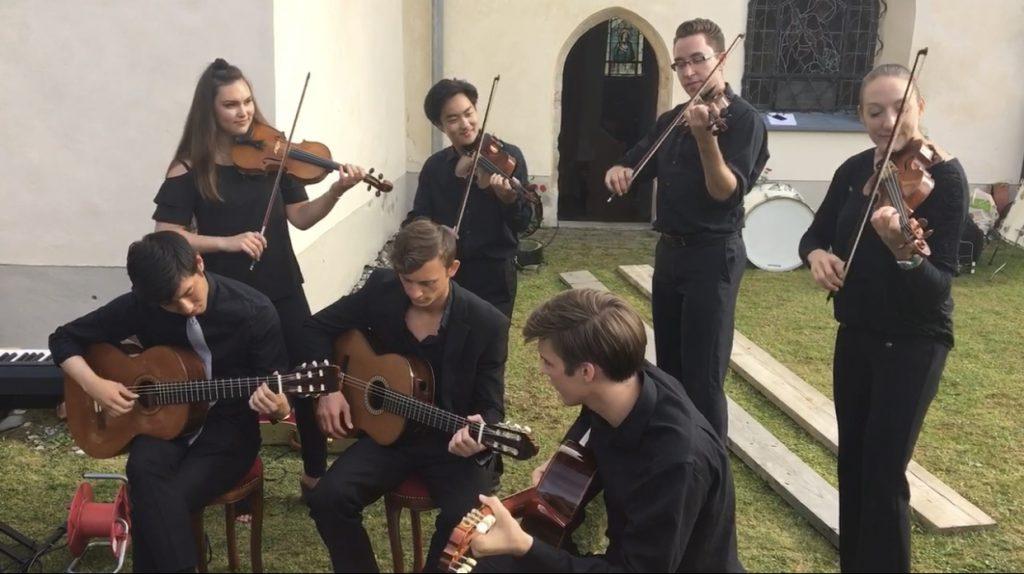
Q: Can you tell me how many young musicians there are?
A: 7